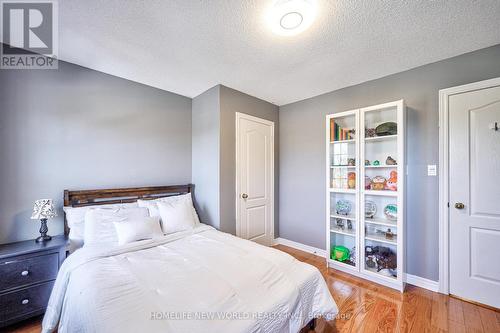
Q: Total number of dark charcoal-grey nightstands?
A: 1